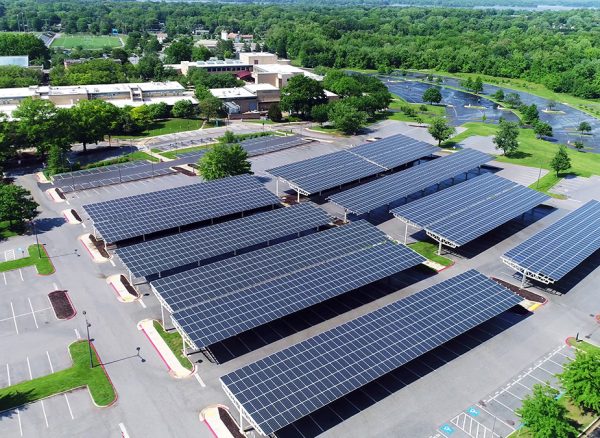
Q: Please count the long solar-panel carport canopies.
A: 8